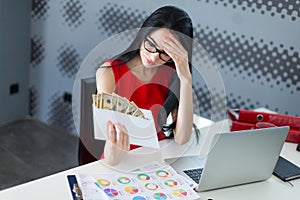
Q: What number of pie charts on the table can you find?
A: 11